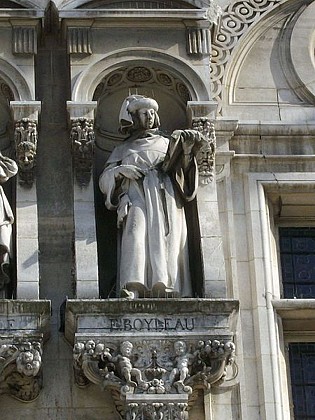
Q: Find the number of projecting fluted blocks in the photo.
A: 3